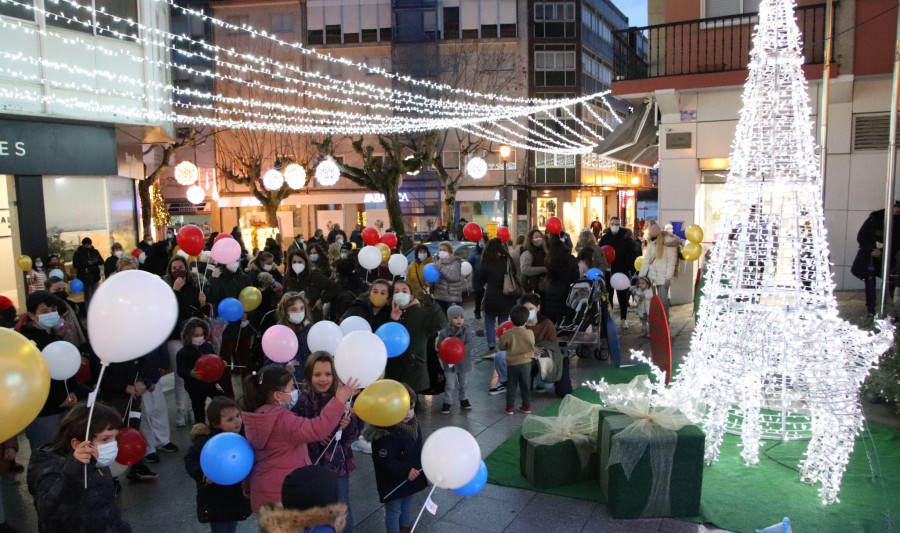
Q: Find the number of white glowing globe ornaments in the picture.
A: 6